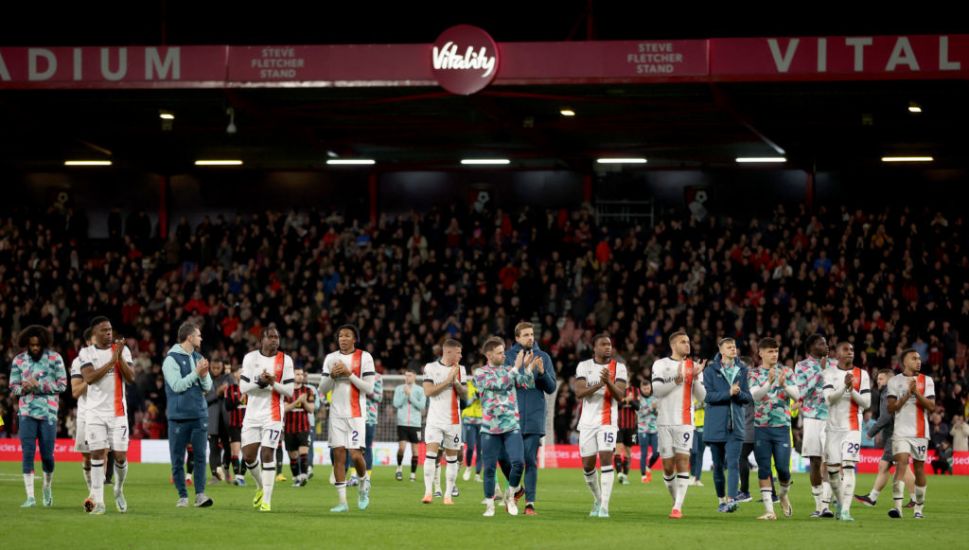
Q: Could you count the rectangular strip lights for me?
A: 7